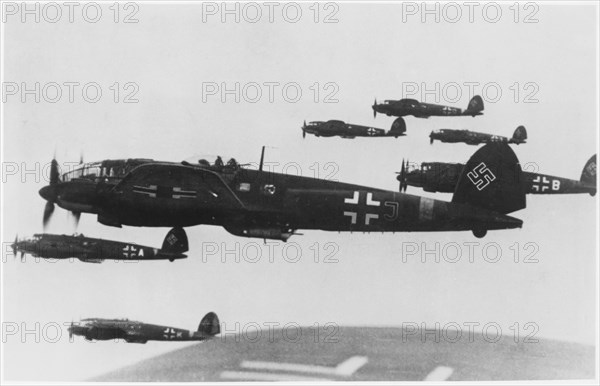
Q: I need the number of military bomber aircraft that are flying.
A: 7